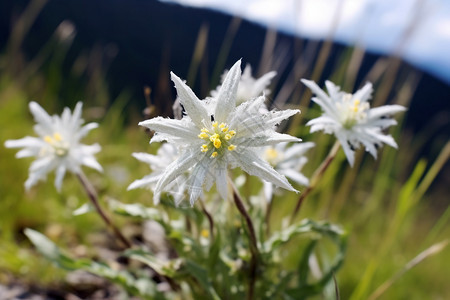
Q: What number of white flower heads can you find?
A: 6